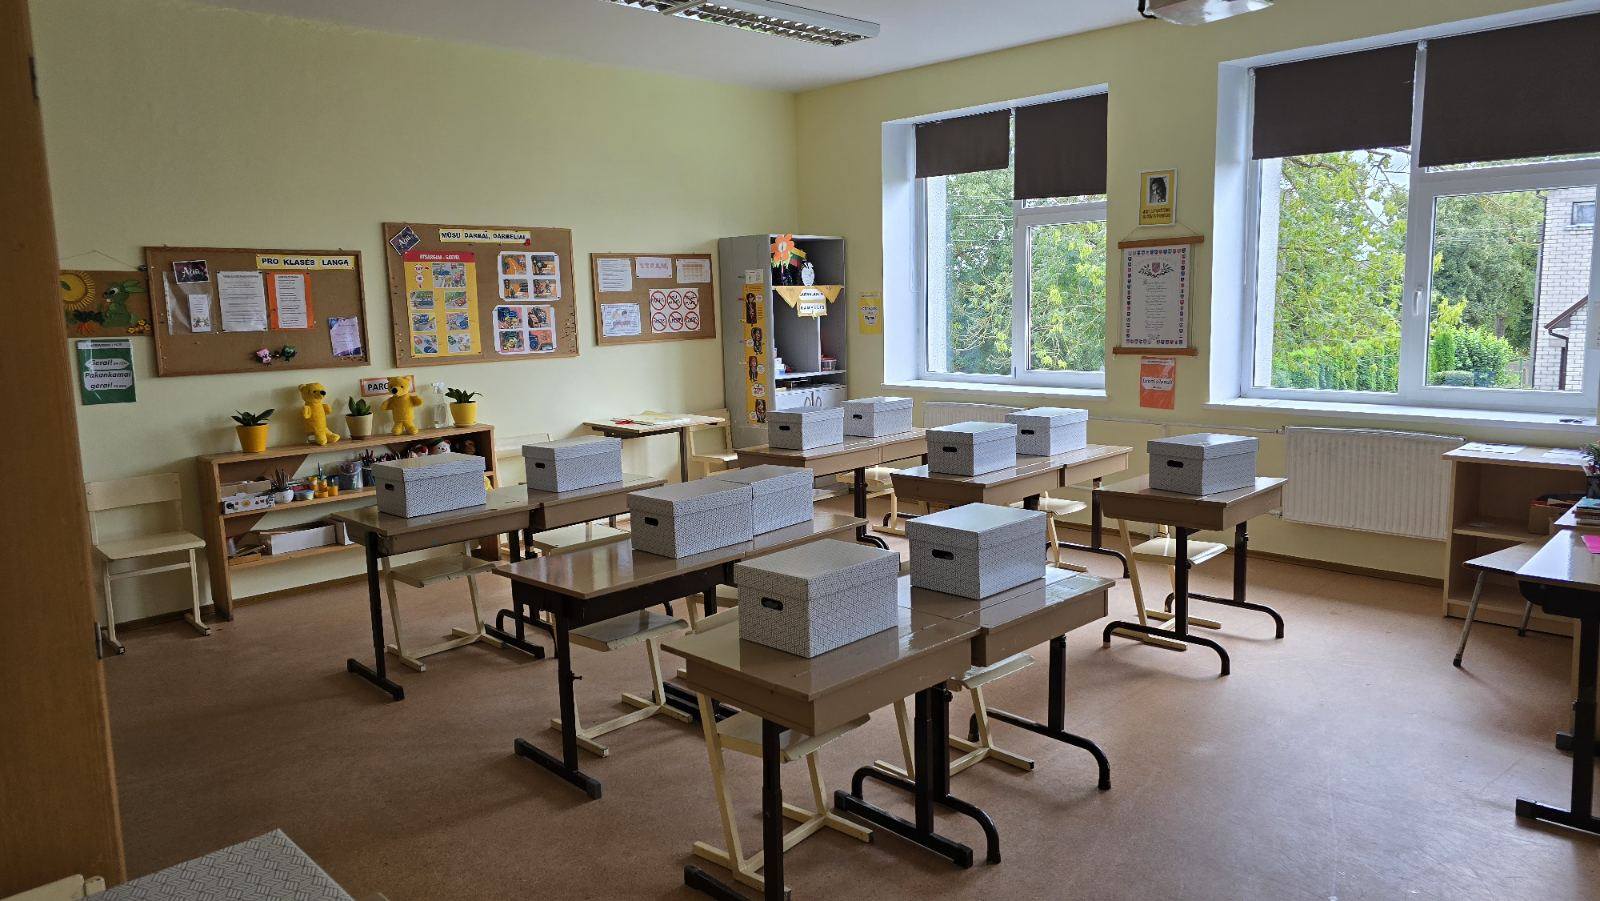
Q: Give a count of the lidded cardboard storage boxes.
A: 12